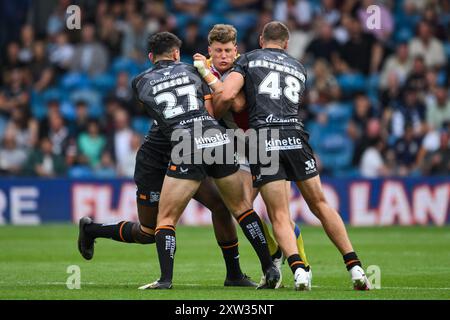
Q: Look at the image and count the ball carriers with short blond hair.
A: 1